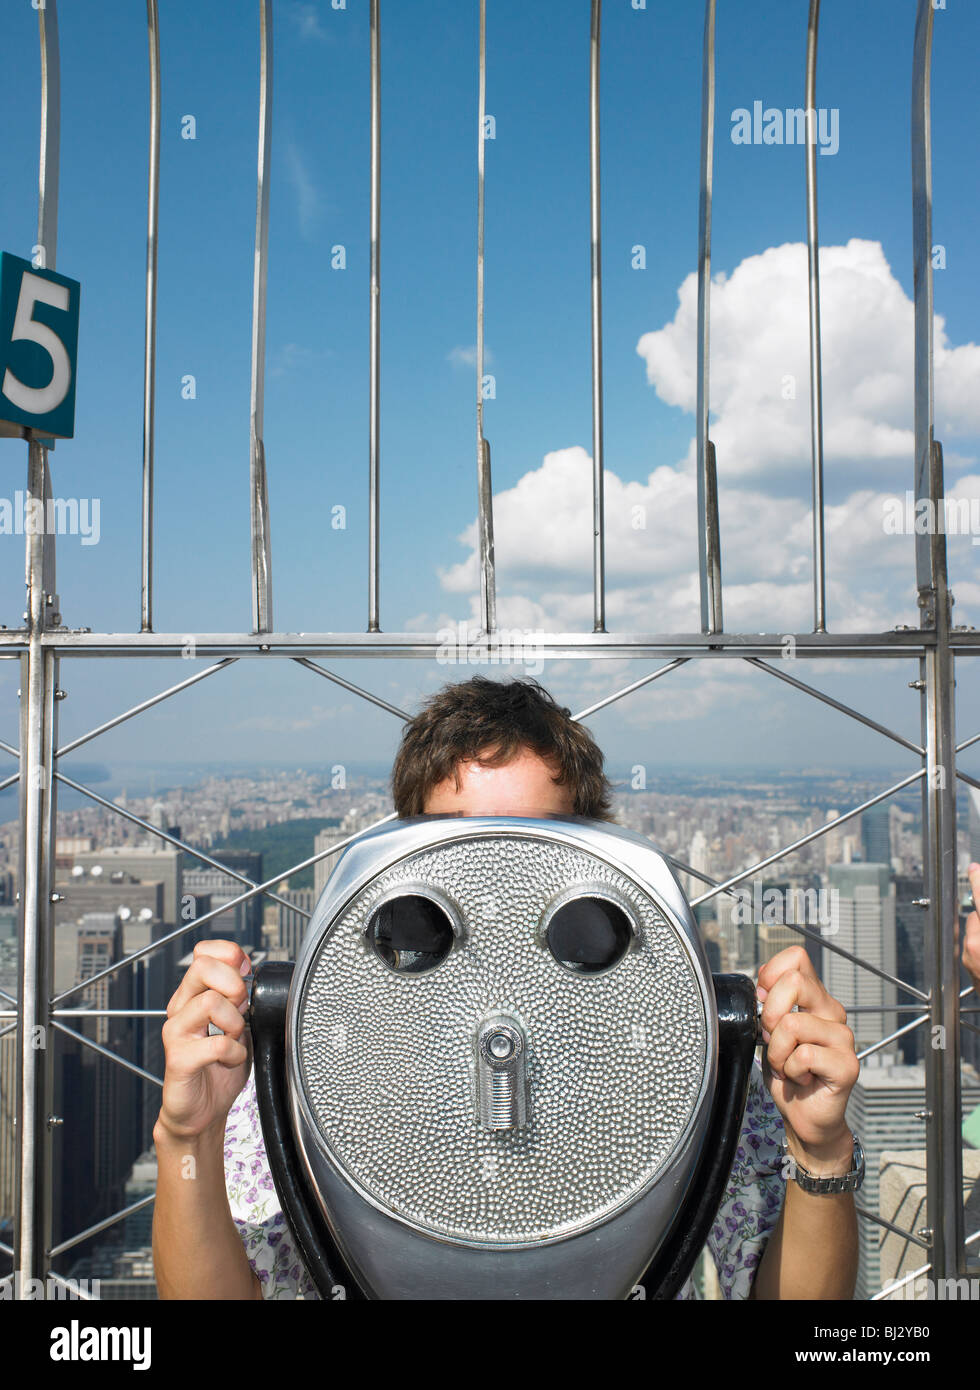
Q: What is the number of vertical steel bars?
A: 9